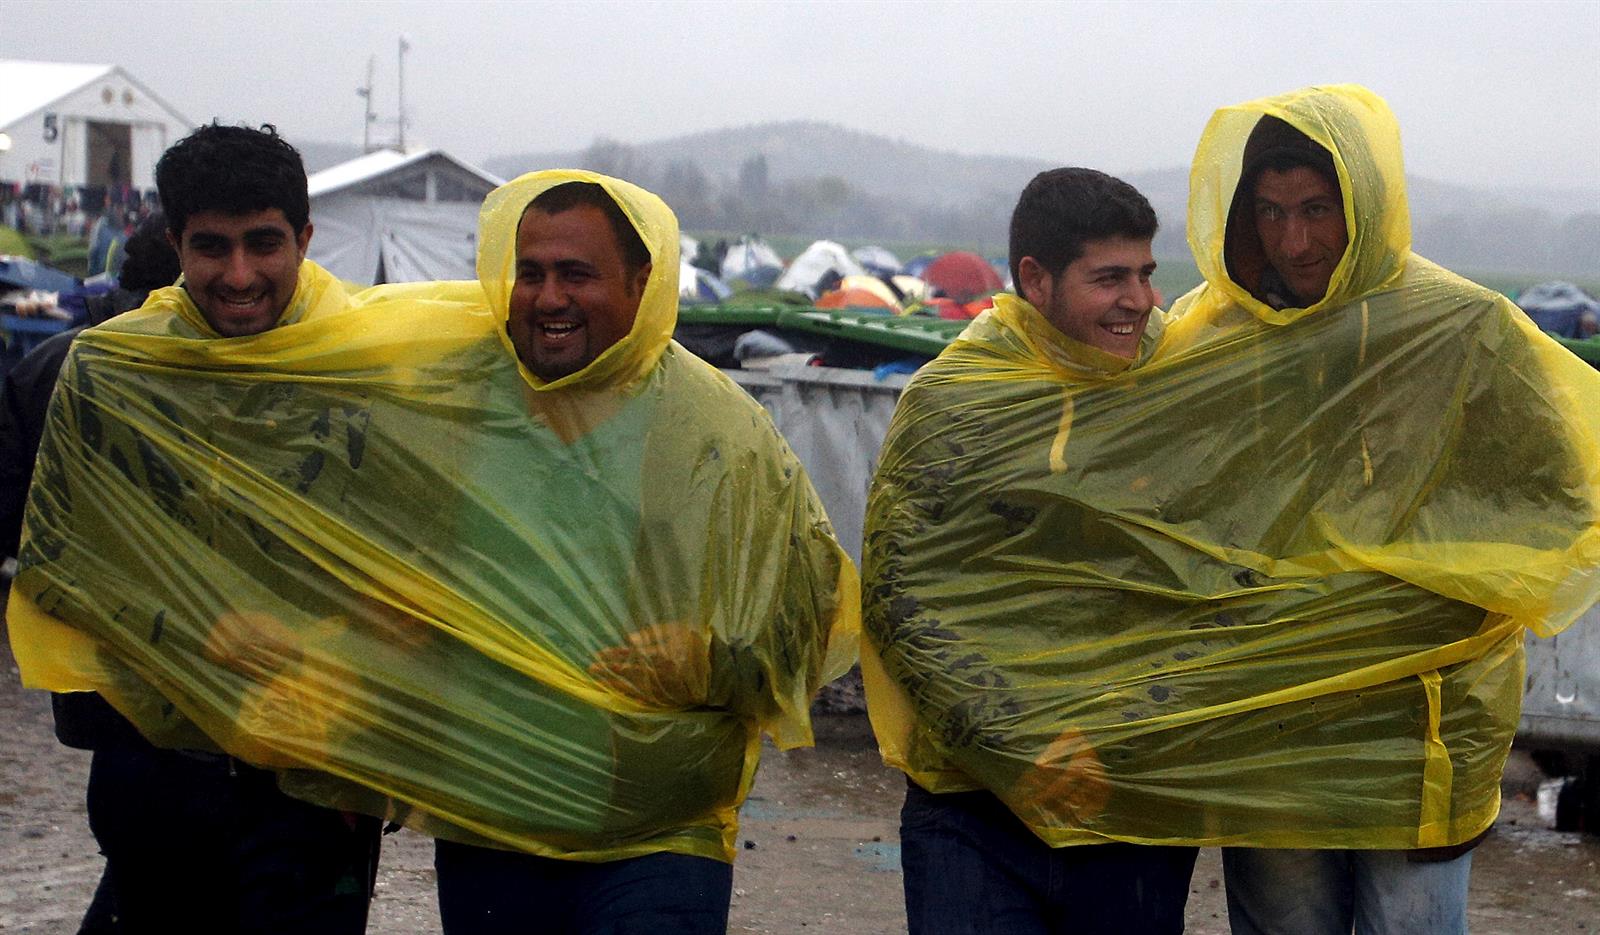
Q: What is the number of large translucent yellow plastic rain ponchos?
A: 2